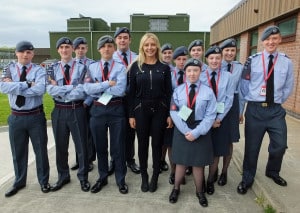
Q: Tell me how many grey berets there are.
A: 12